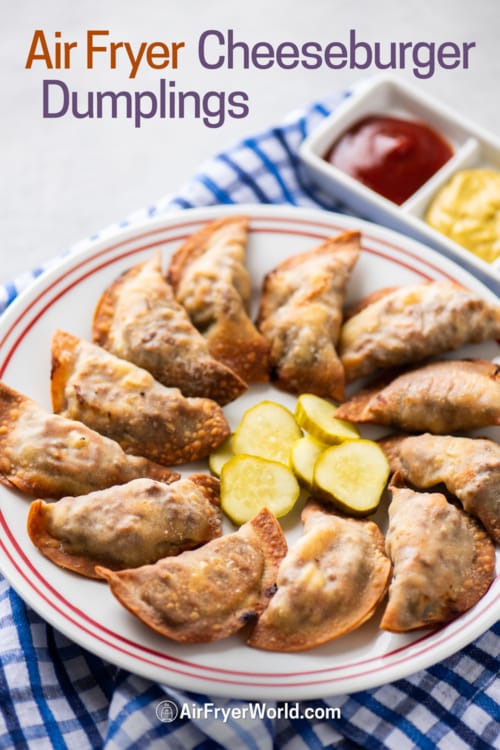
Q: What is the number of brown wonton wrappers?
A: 12